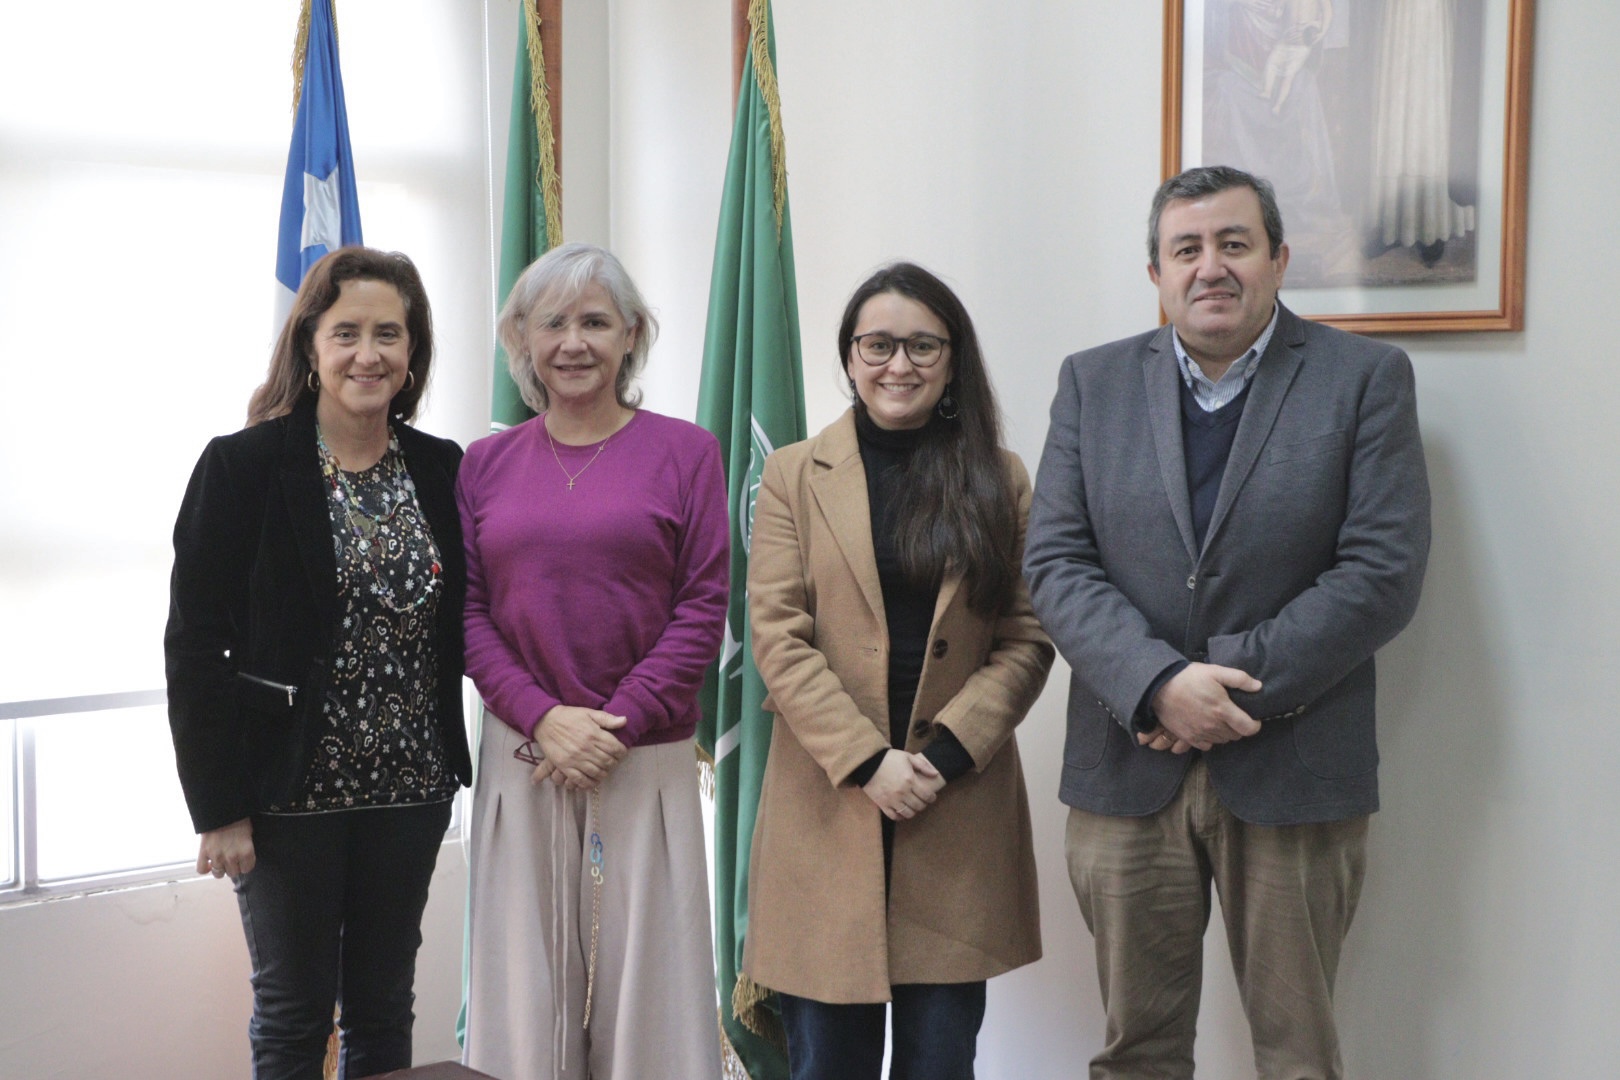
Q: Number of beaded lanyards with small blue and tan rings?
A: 1